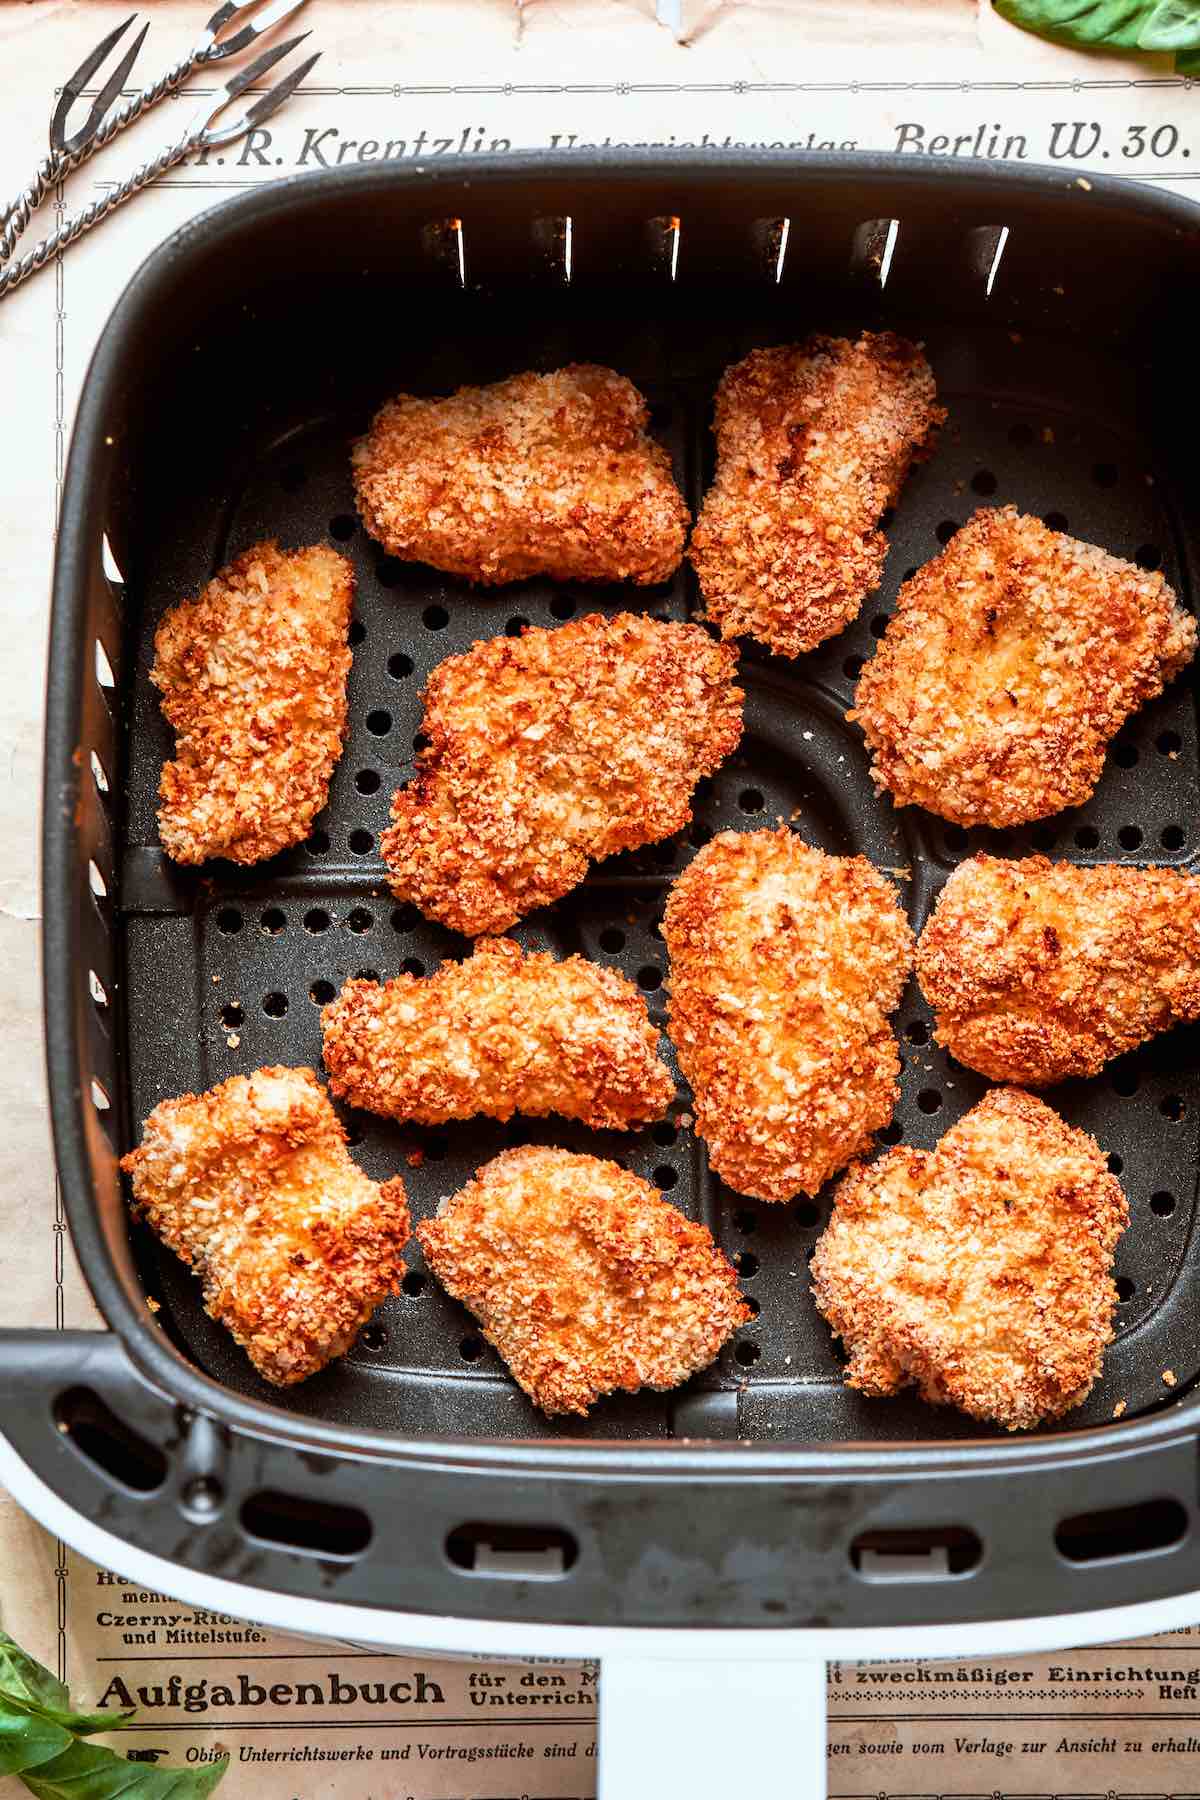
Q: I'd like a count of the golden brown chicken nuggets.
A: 11